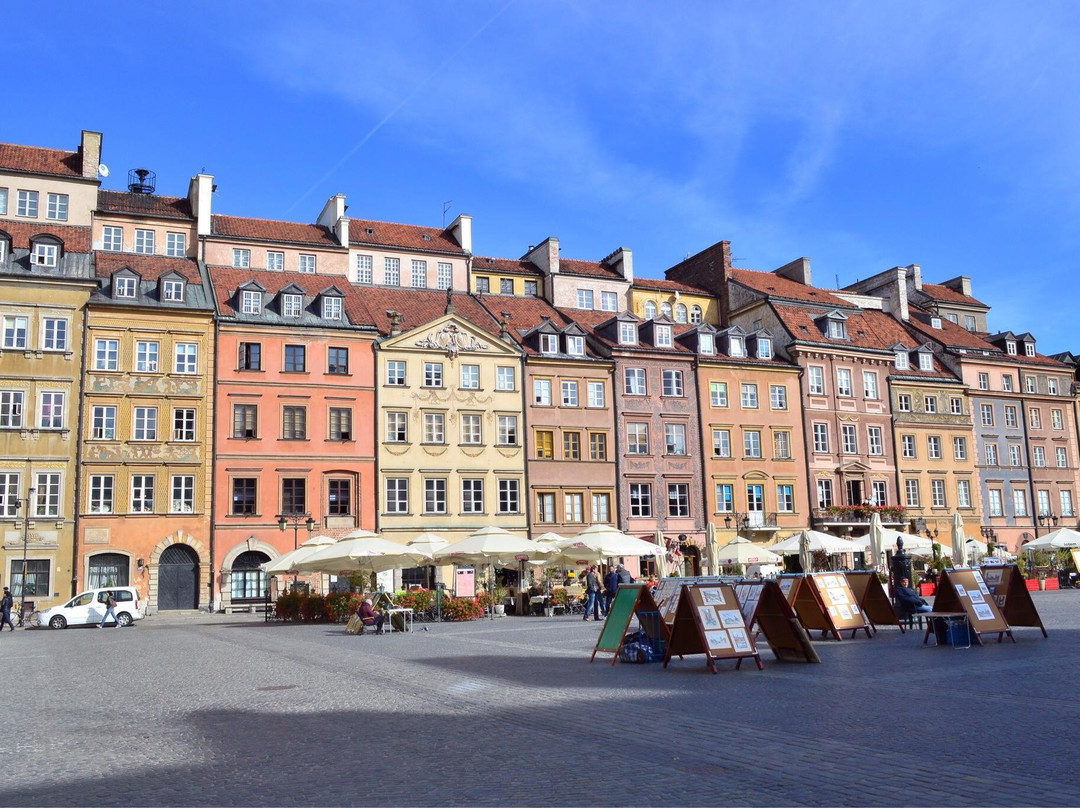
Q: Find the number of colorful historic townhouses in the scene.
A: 11